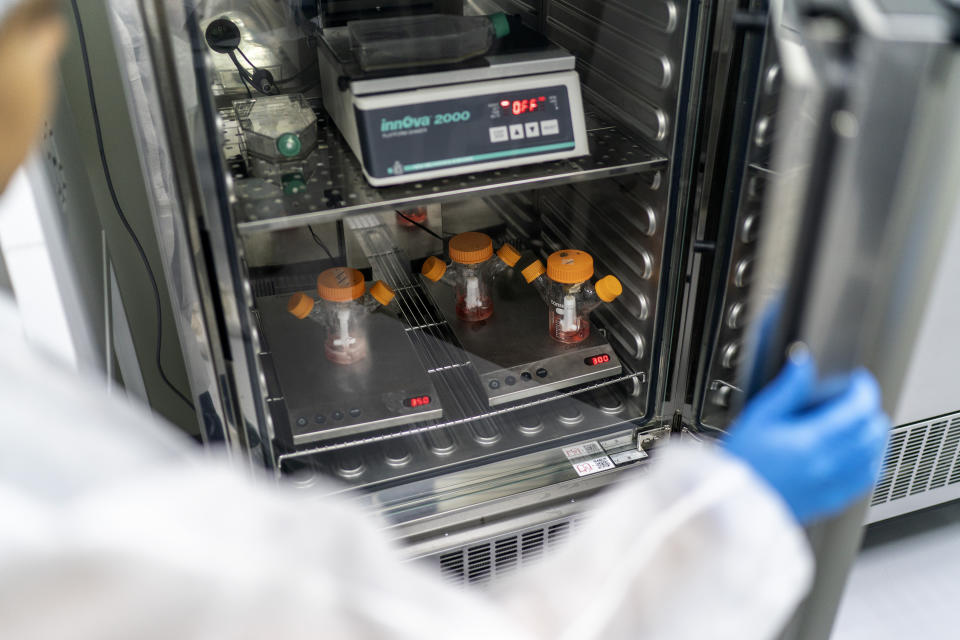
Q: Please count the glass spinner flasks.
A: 3